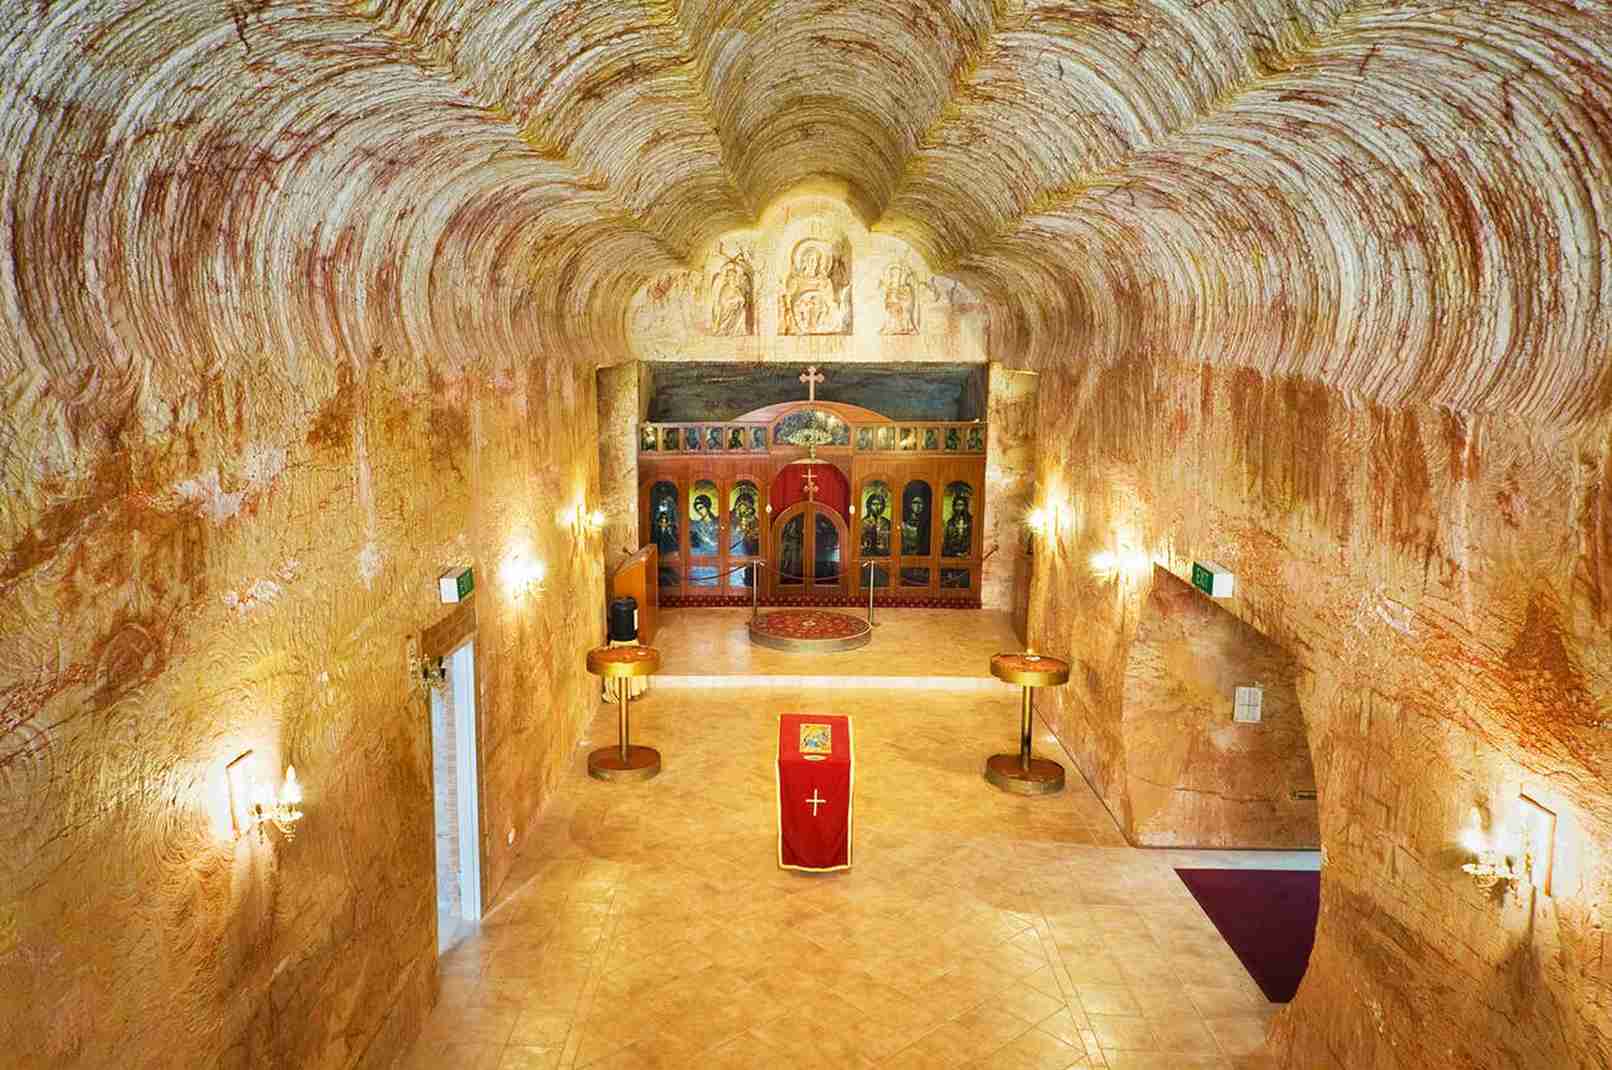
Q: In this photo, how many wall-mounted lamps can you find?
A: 7